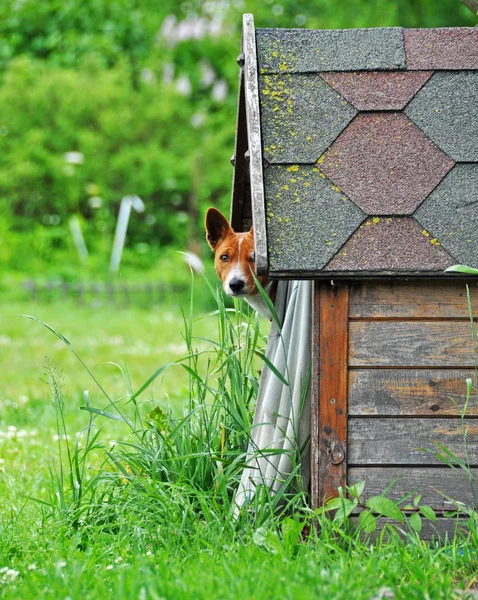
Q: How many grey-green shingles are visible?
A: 5